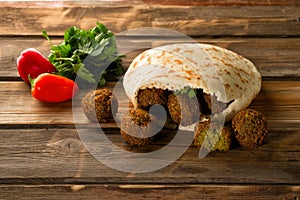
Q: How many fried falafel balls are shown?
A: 7